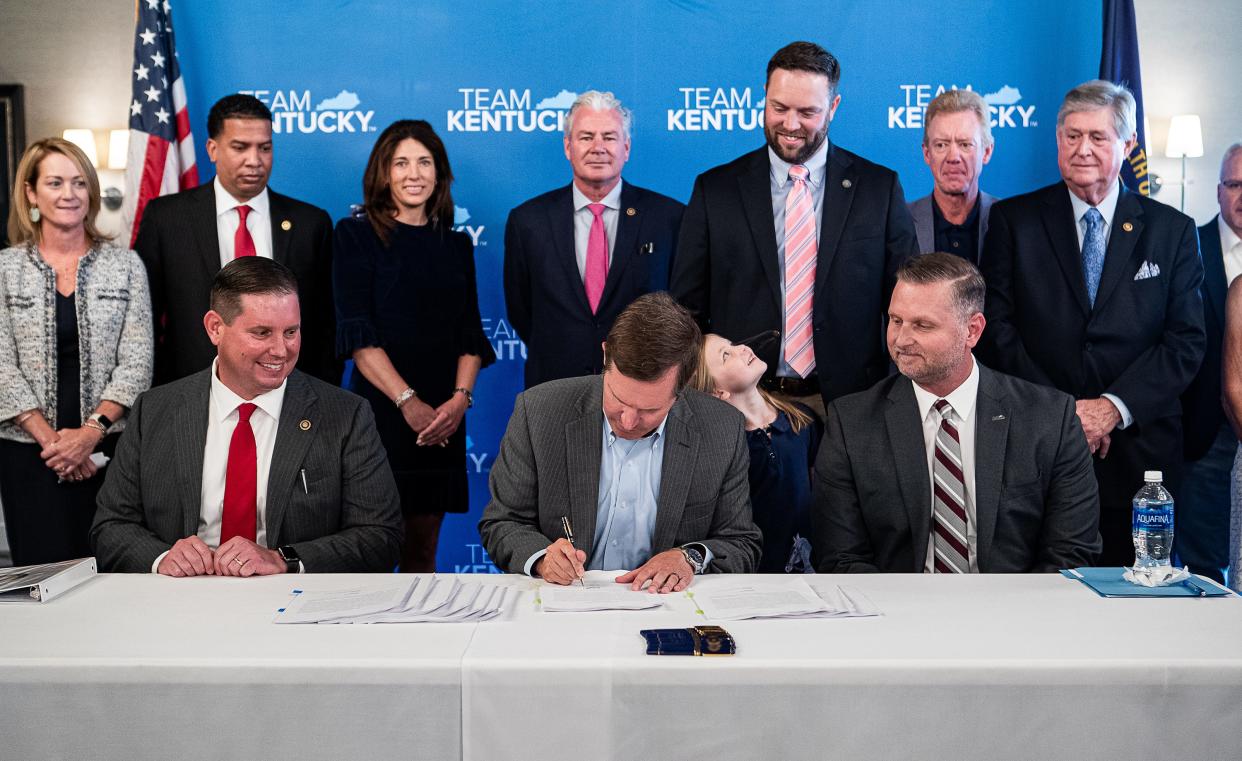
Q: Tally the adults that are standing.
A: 8